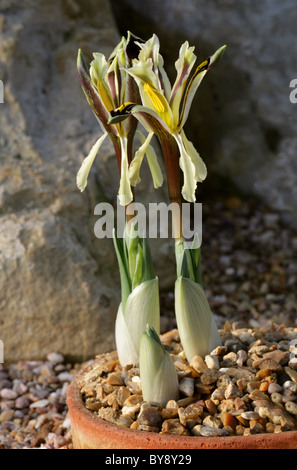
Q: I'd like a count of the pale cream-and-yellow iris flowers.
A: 2